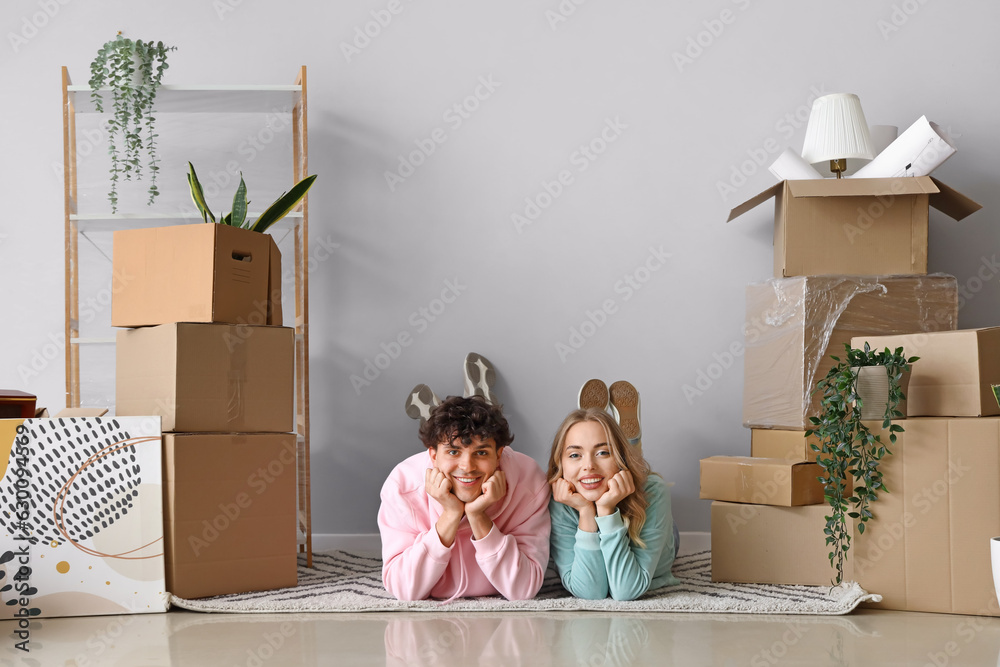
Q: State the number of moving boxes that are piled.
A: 10